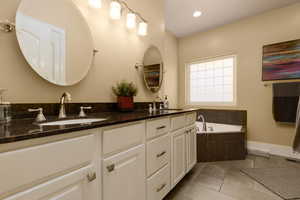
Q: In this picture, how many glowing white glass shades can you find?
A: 4